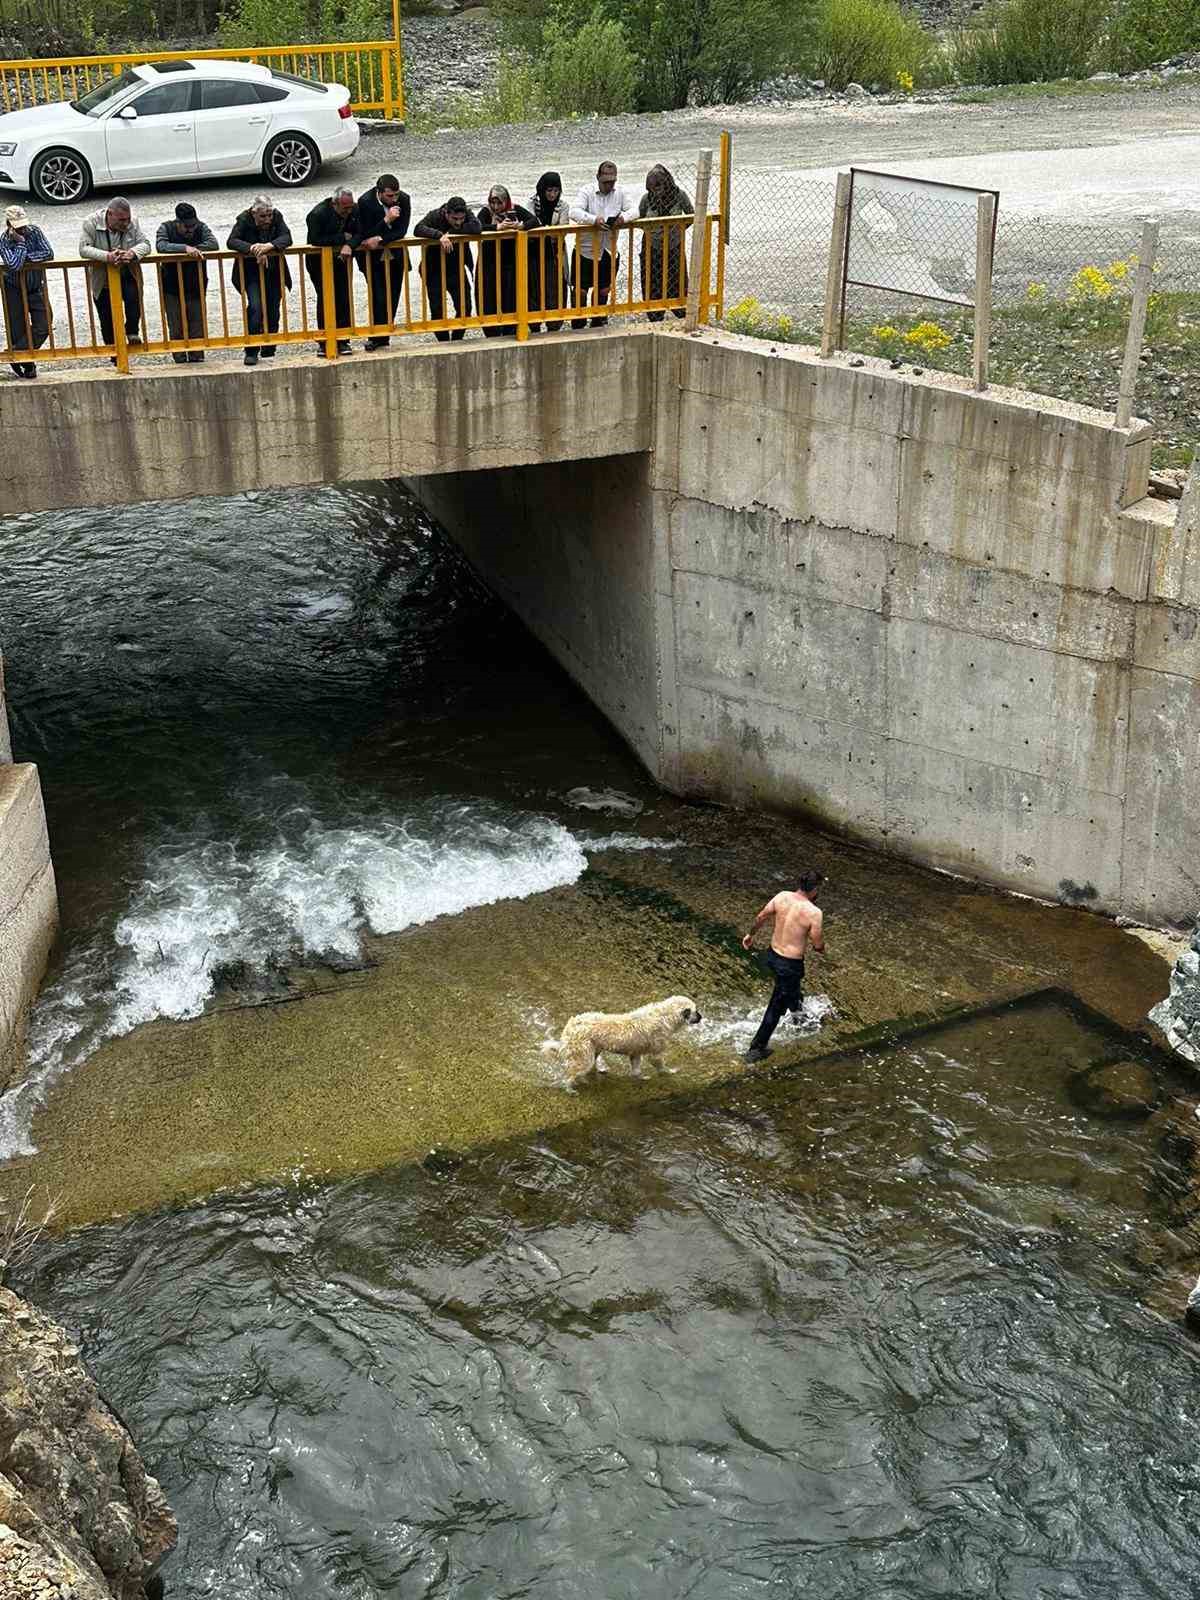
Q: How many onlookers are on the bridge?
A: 11